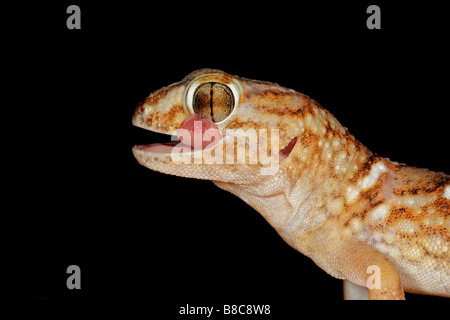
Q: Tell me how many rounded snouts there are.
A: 1